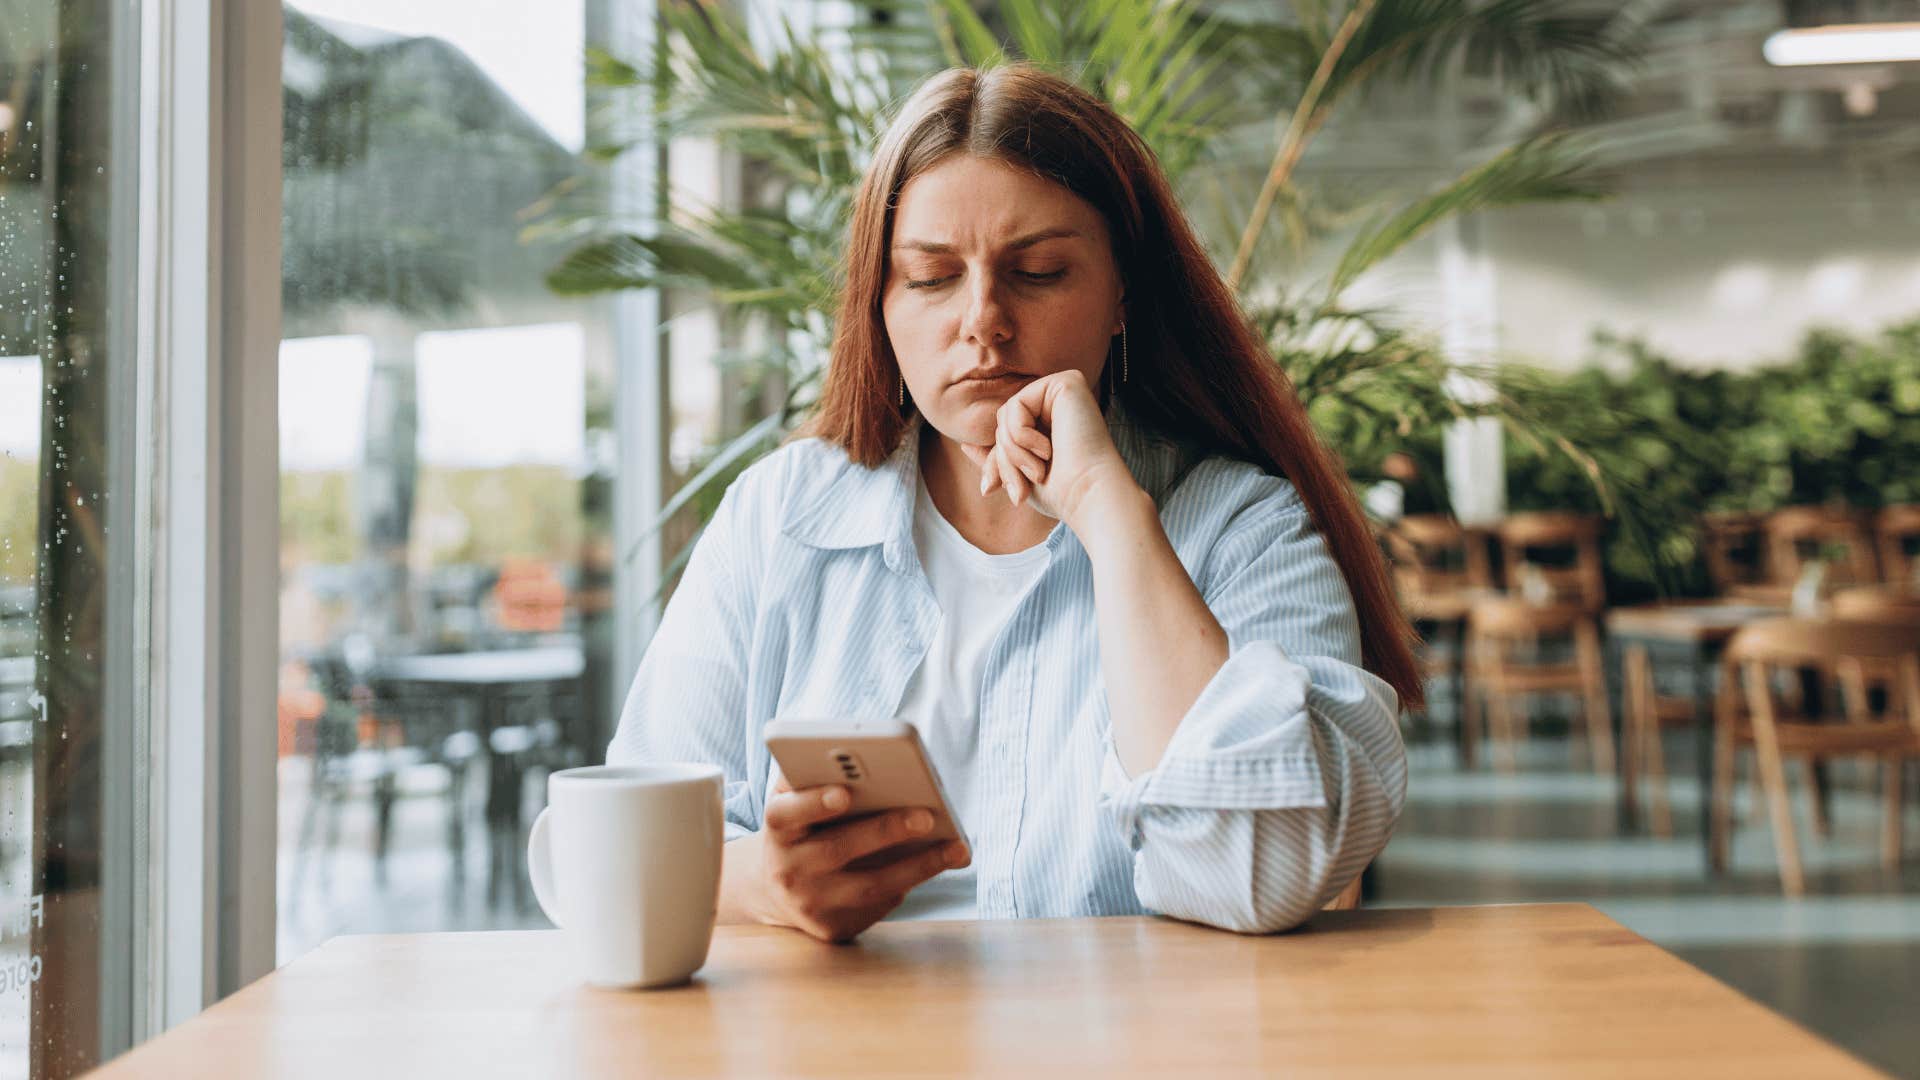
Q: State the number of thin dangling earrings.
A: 2